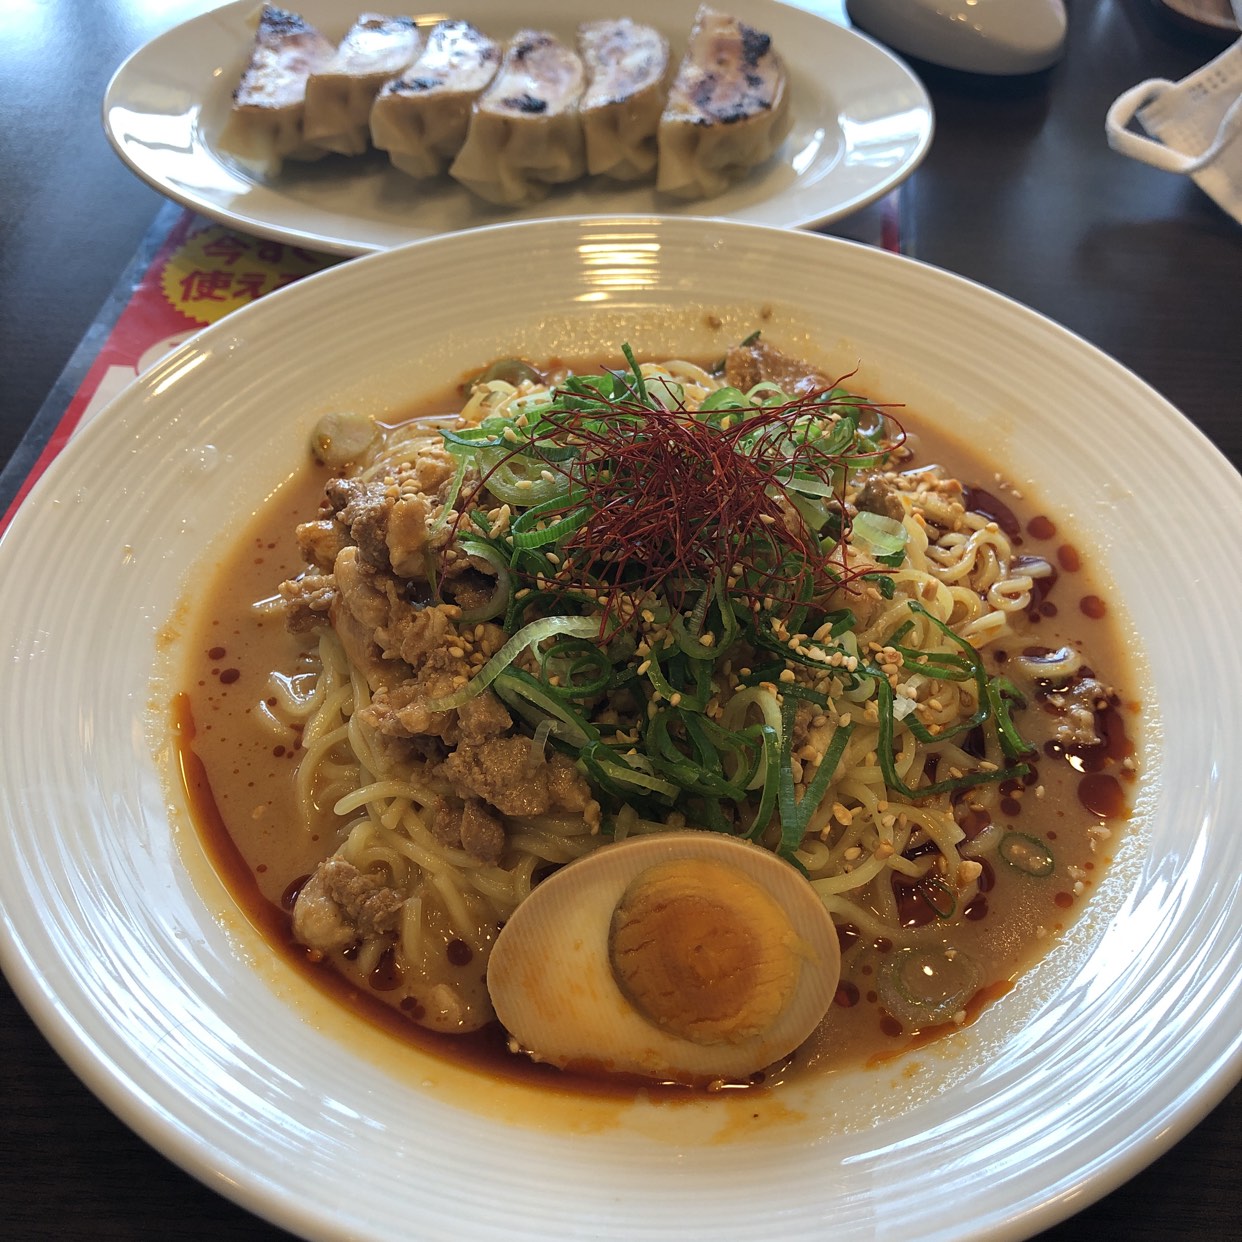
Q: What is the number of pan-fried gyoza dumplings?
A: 6